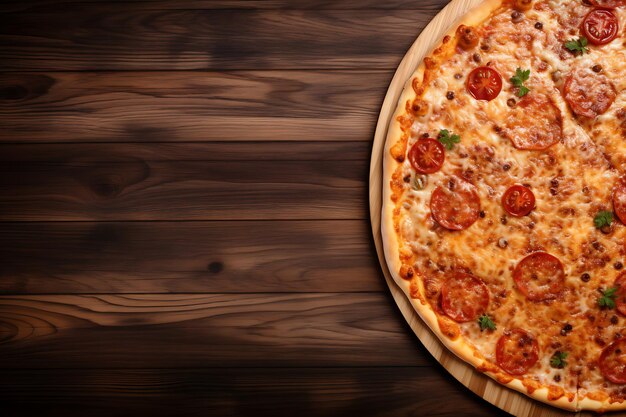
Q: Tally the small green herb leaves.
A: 7